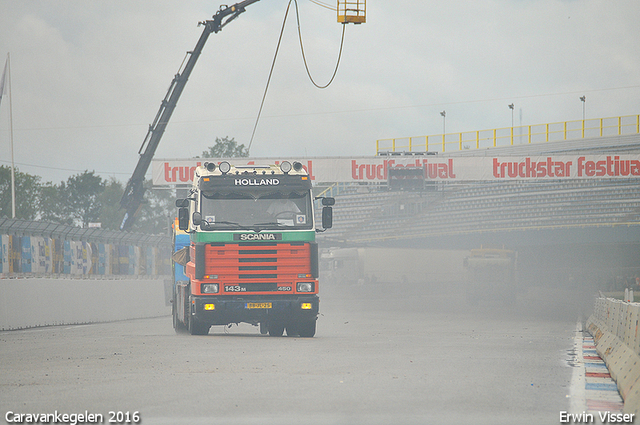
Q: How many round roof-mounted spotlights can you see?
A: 2